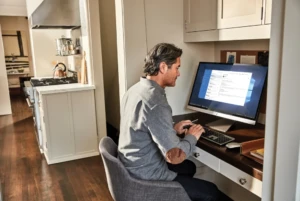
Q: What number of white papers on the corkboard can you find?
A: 2